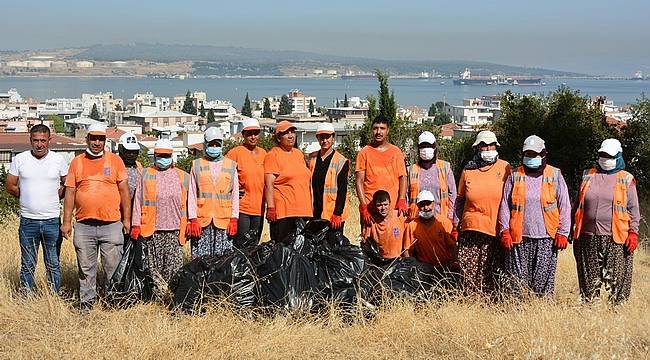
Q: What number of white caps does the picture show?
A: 11